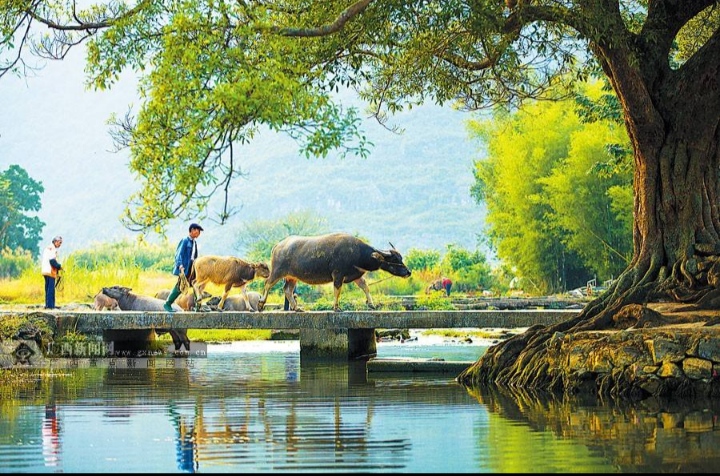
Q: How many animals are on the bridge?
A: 2